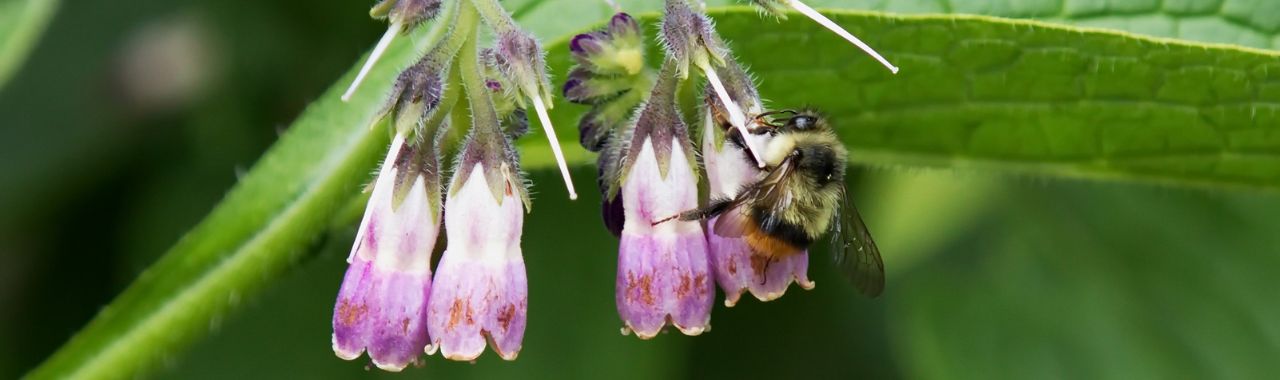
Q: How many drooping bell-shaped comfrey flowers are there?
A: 4